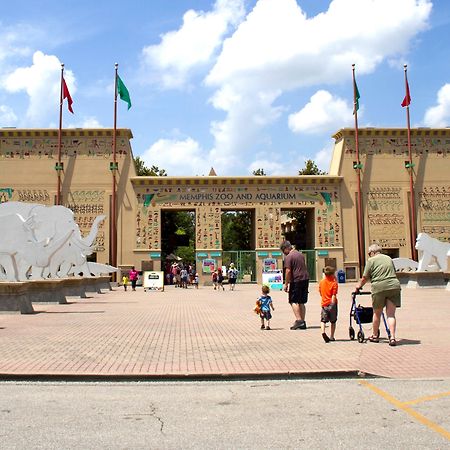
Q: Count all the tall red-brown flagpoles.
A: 4